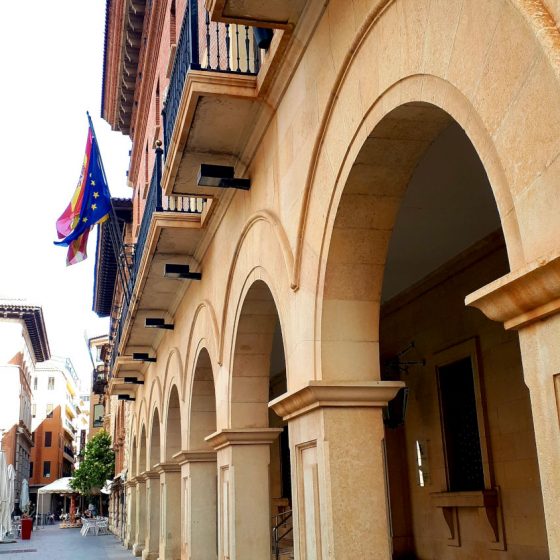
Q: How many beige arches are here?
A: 7